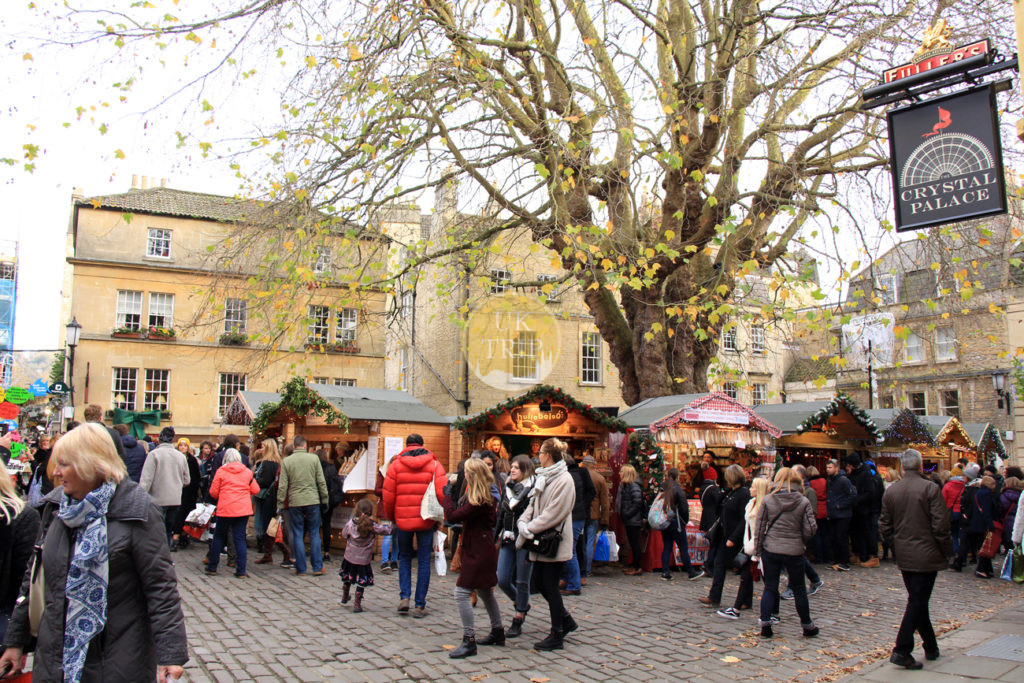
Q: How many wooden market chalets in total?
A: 8